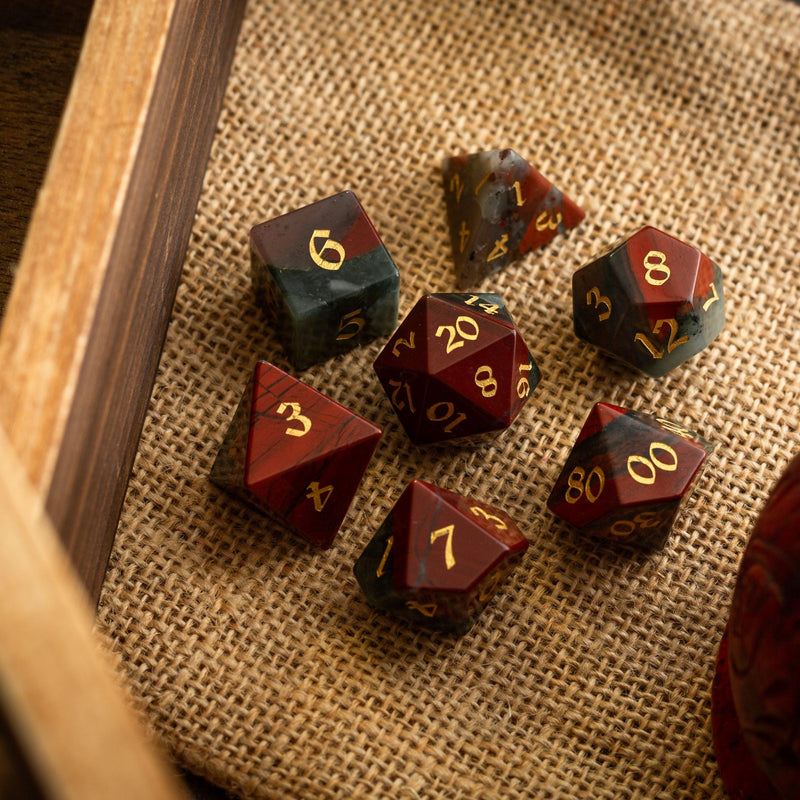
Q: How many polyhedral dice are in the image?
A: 7